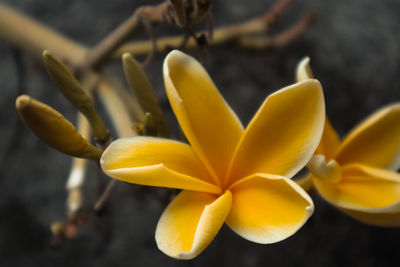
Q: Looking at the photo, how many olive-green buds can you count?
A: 3